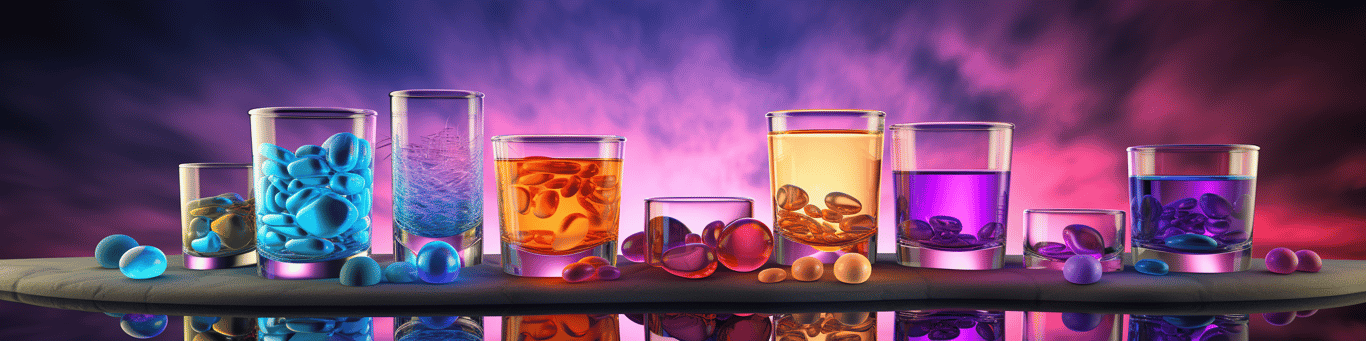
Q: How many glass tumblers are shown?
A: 9